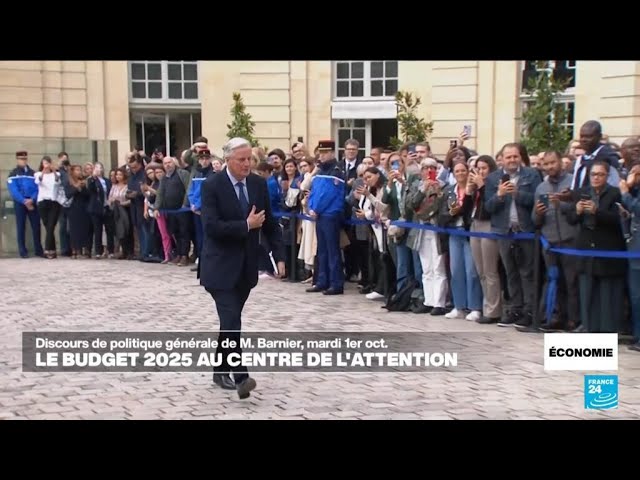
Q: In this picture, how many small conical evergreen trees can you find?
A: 3